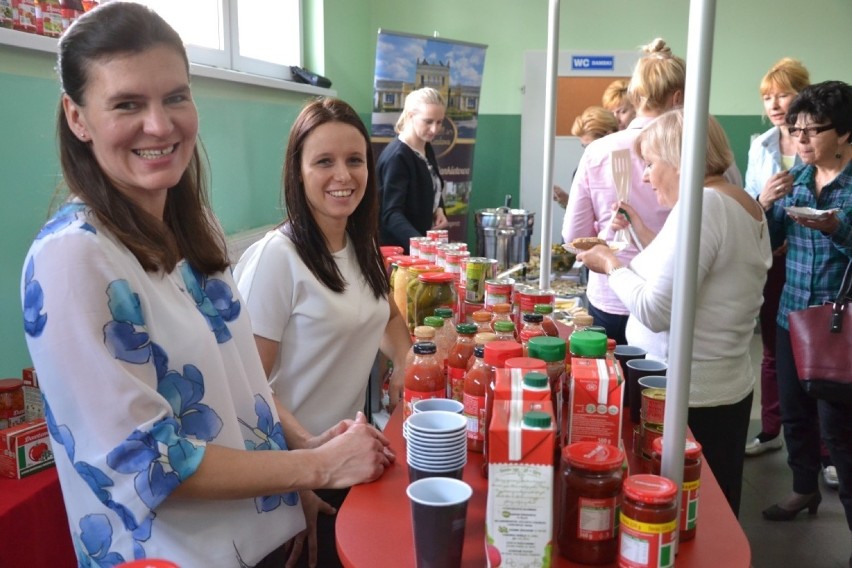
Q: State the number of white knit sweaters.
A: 1